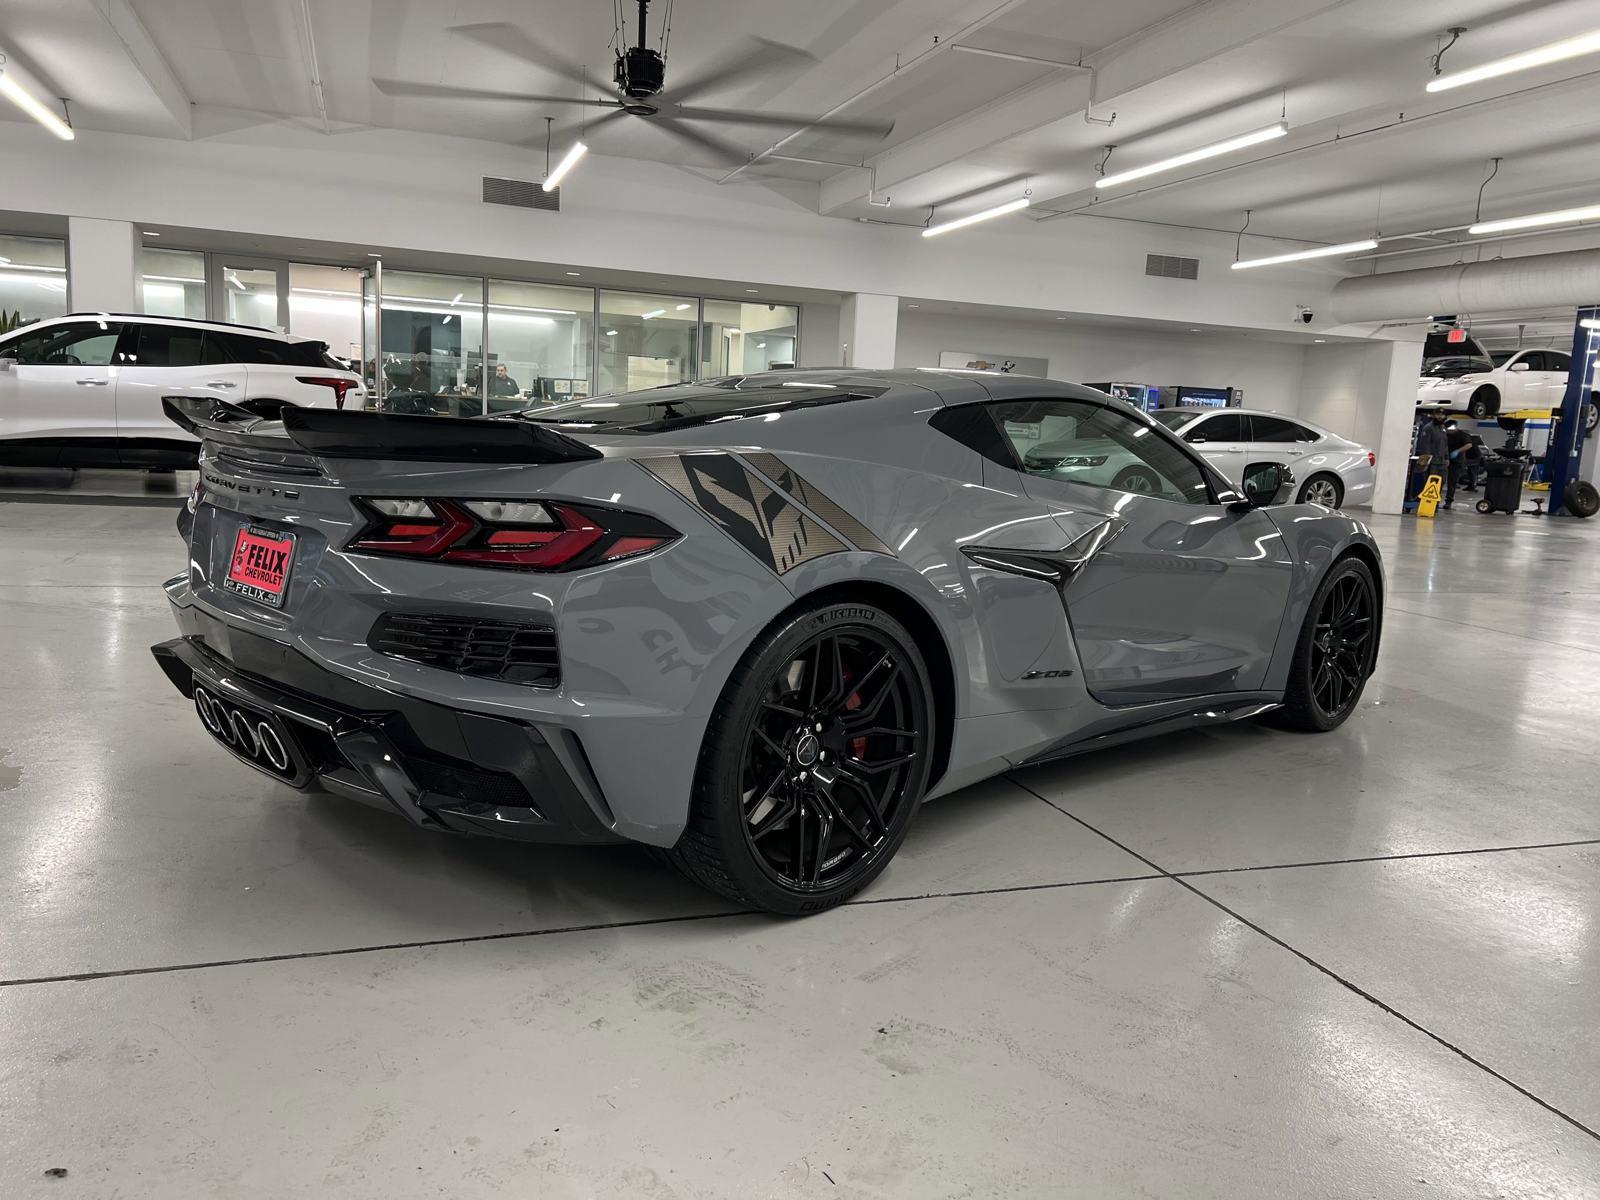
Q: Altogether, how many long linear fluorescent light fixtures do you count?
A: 7